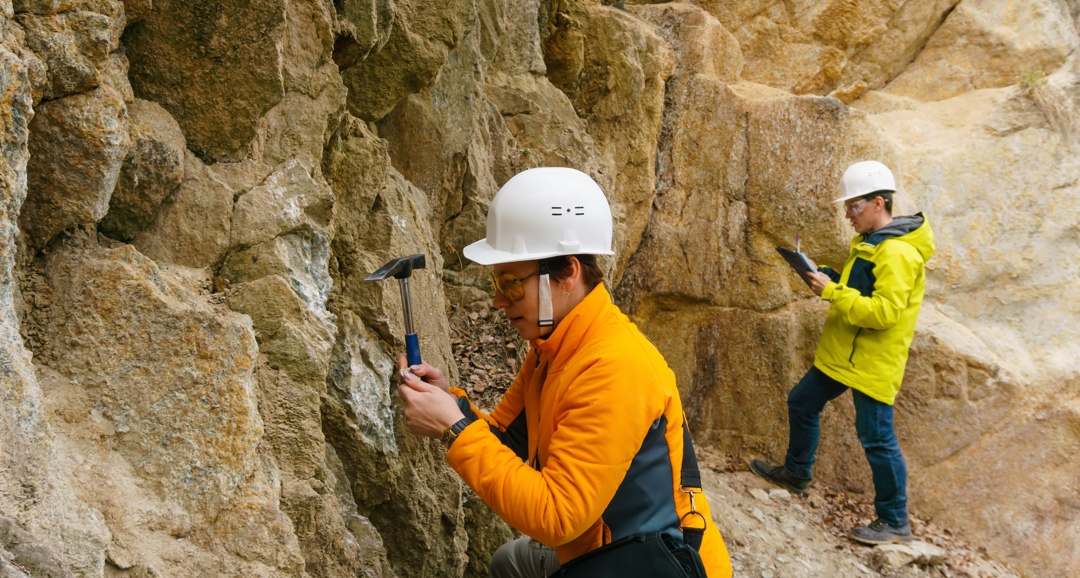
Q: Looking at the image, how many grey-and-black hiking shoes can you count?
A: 2